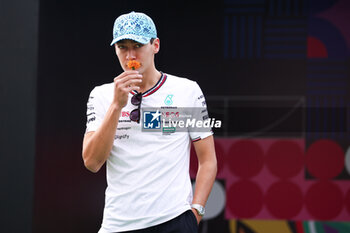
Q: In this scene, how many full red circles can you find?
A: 6